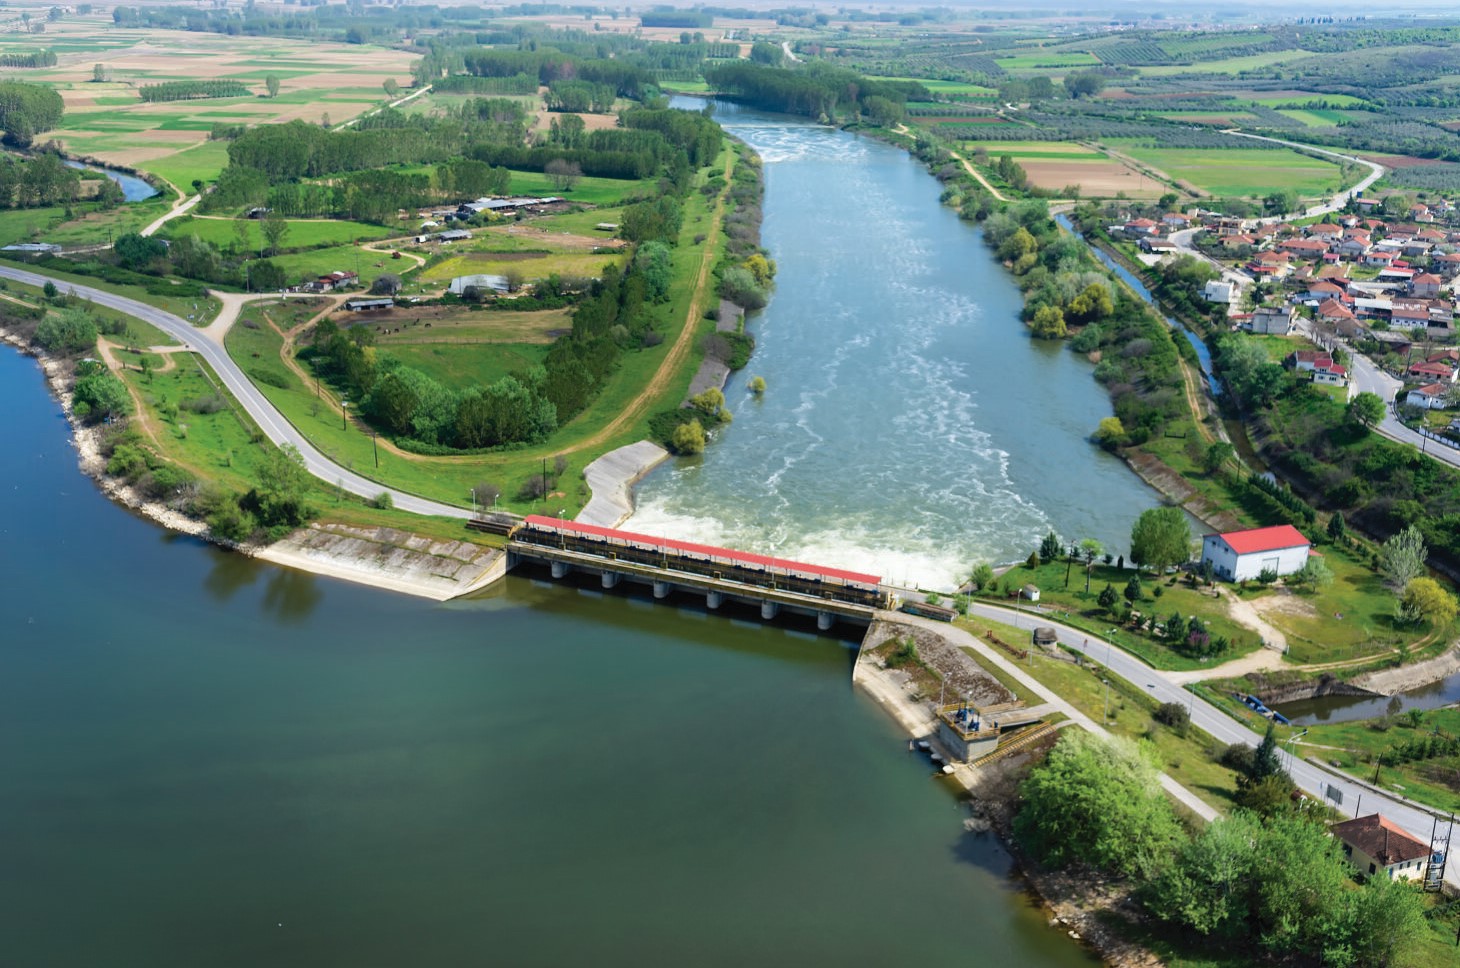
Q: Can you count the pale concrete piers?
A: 6